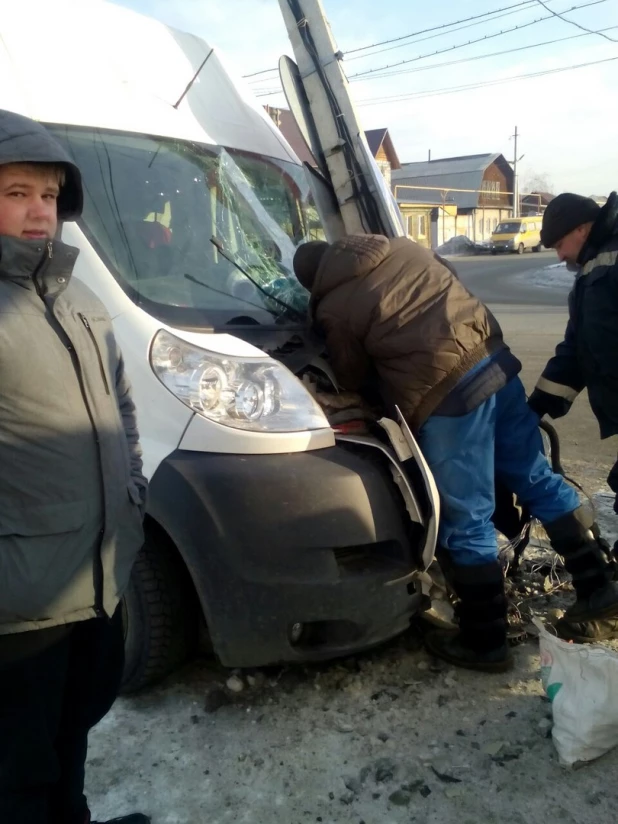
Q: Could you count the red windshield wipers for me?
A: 0